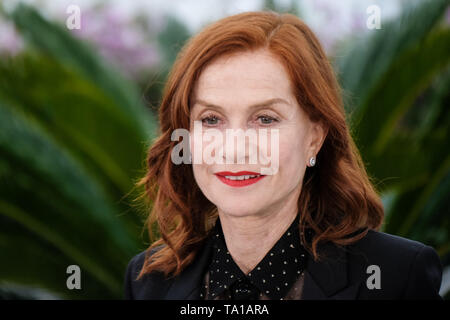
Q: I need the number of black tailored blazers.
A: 1